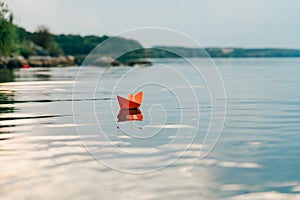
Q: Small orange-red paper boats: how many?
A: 1